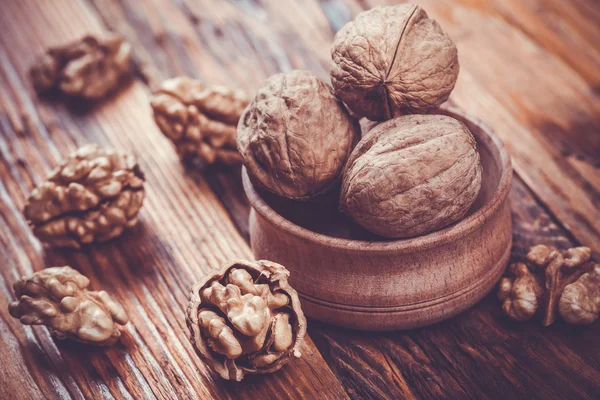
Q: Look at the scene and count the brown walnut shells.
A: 4